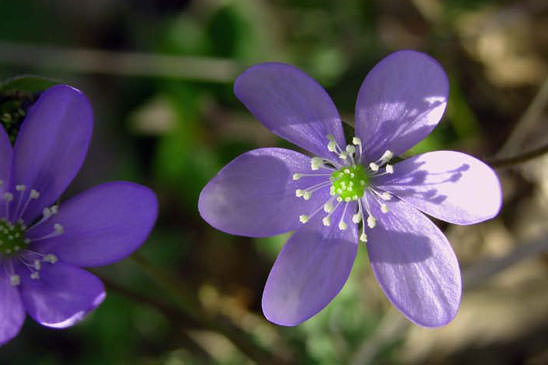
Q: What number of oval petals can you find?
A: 11